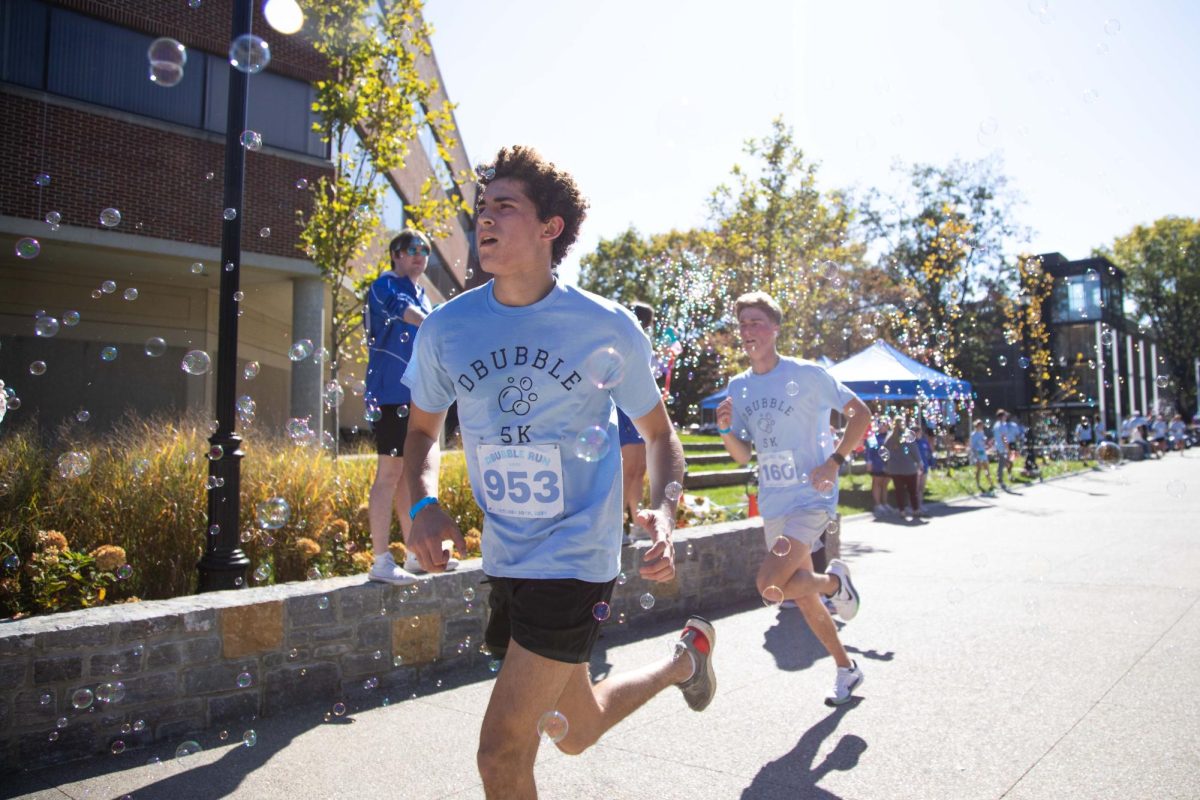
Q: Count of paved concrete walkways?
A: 1